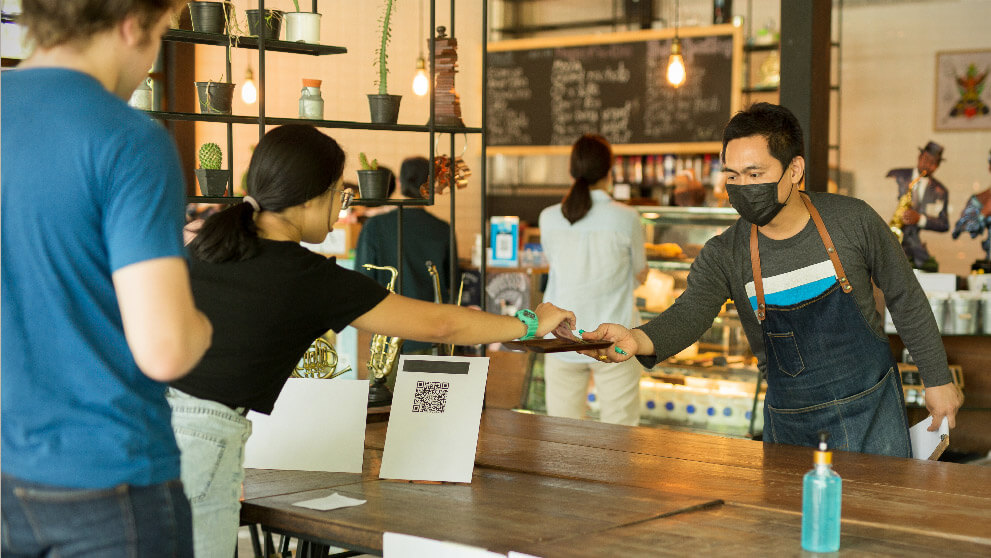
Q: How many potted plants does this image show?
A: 7